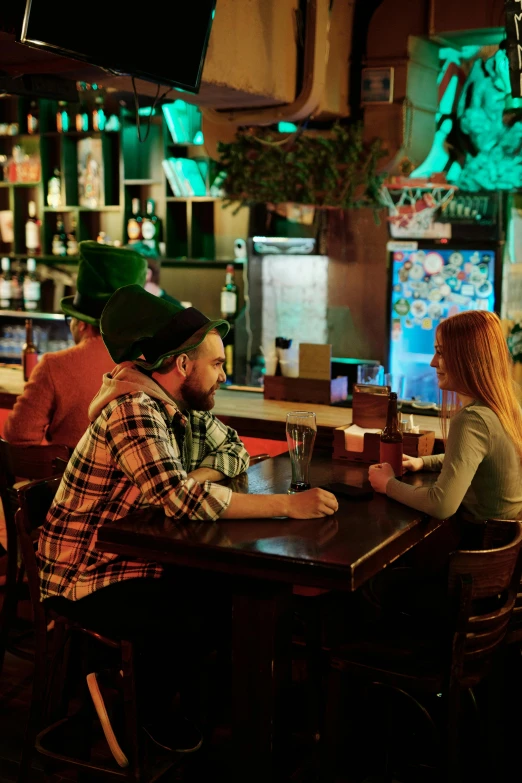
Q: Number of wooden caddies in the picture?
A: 2